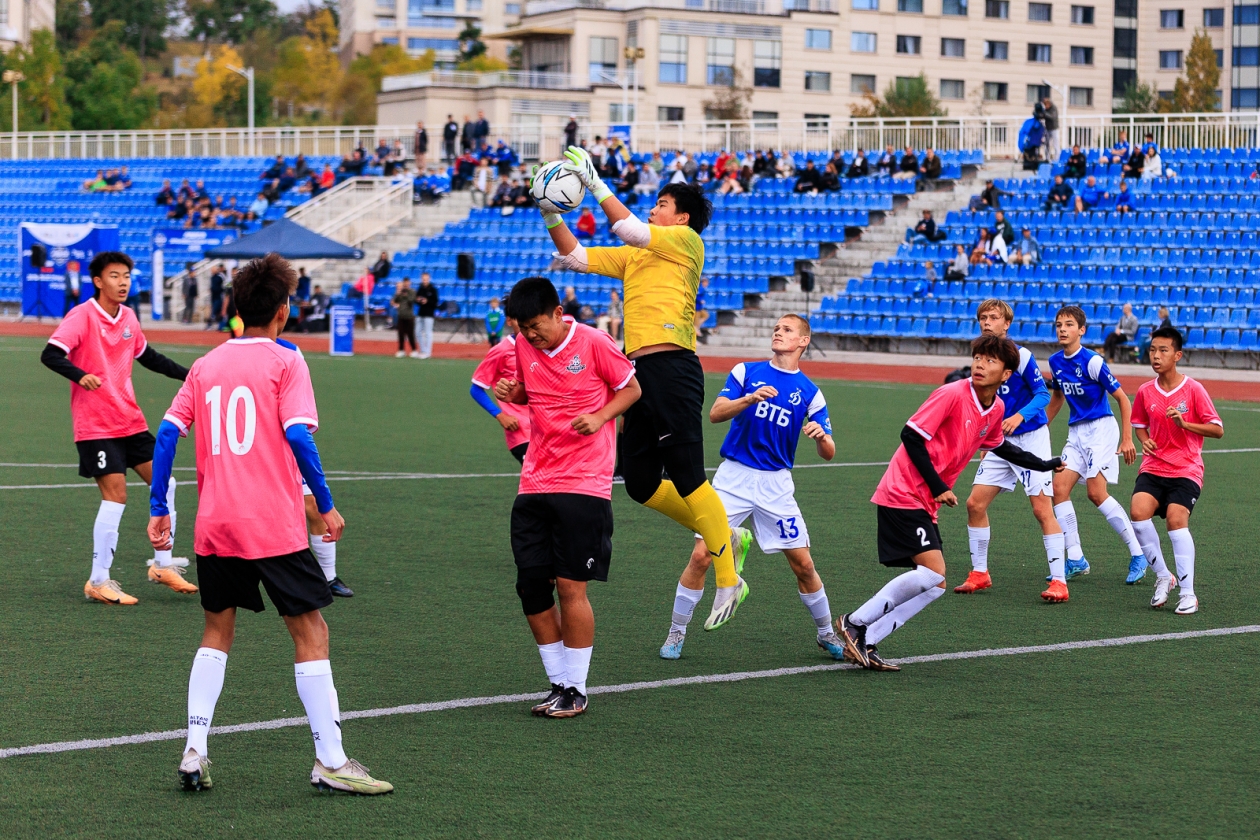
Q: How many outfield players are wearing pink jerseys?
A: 6